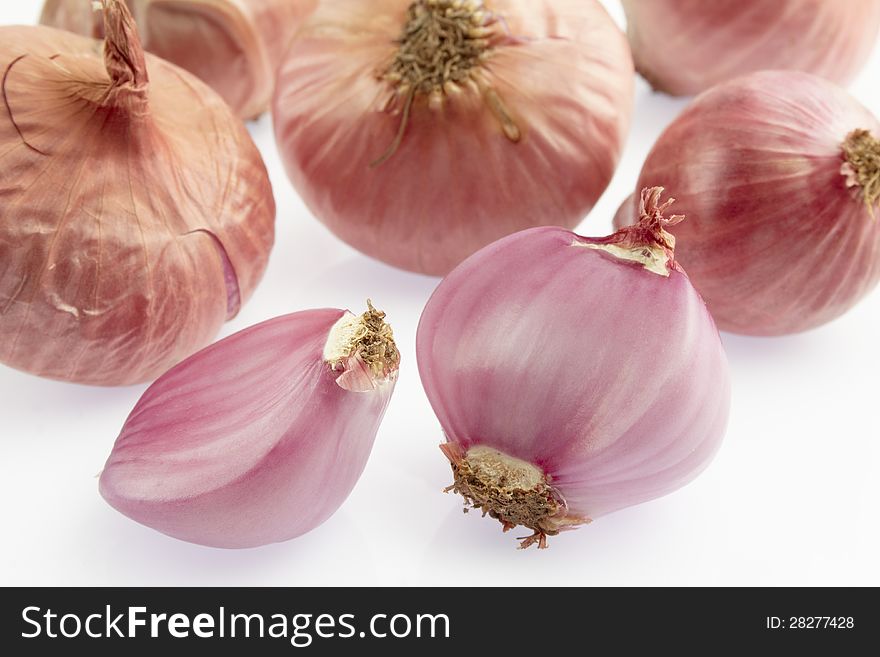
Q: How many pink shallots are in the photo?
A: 2